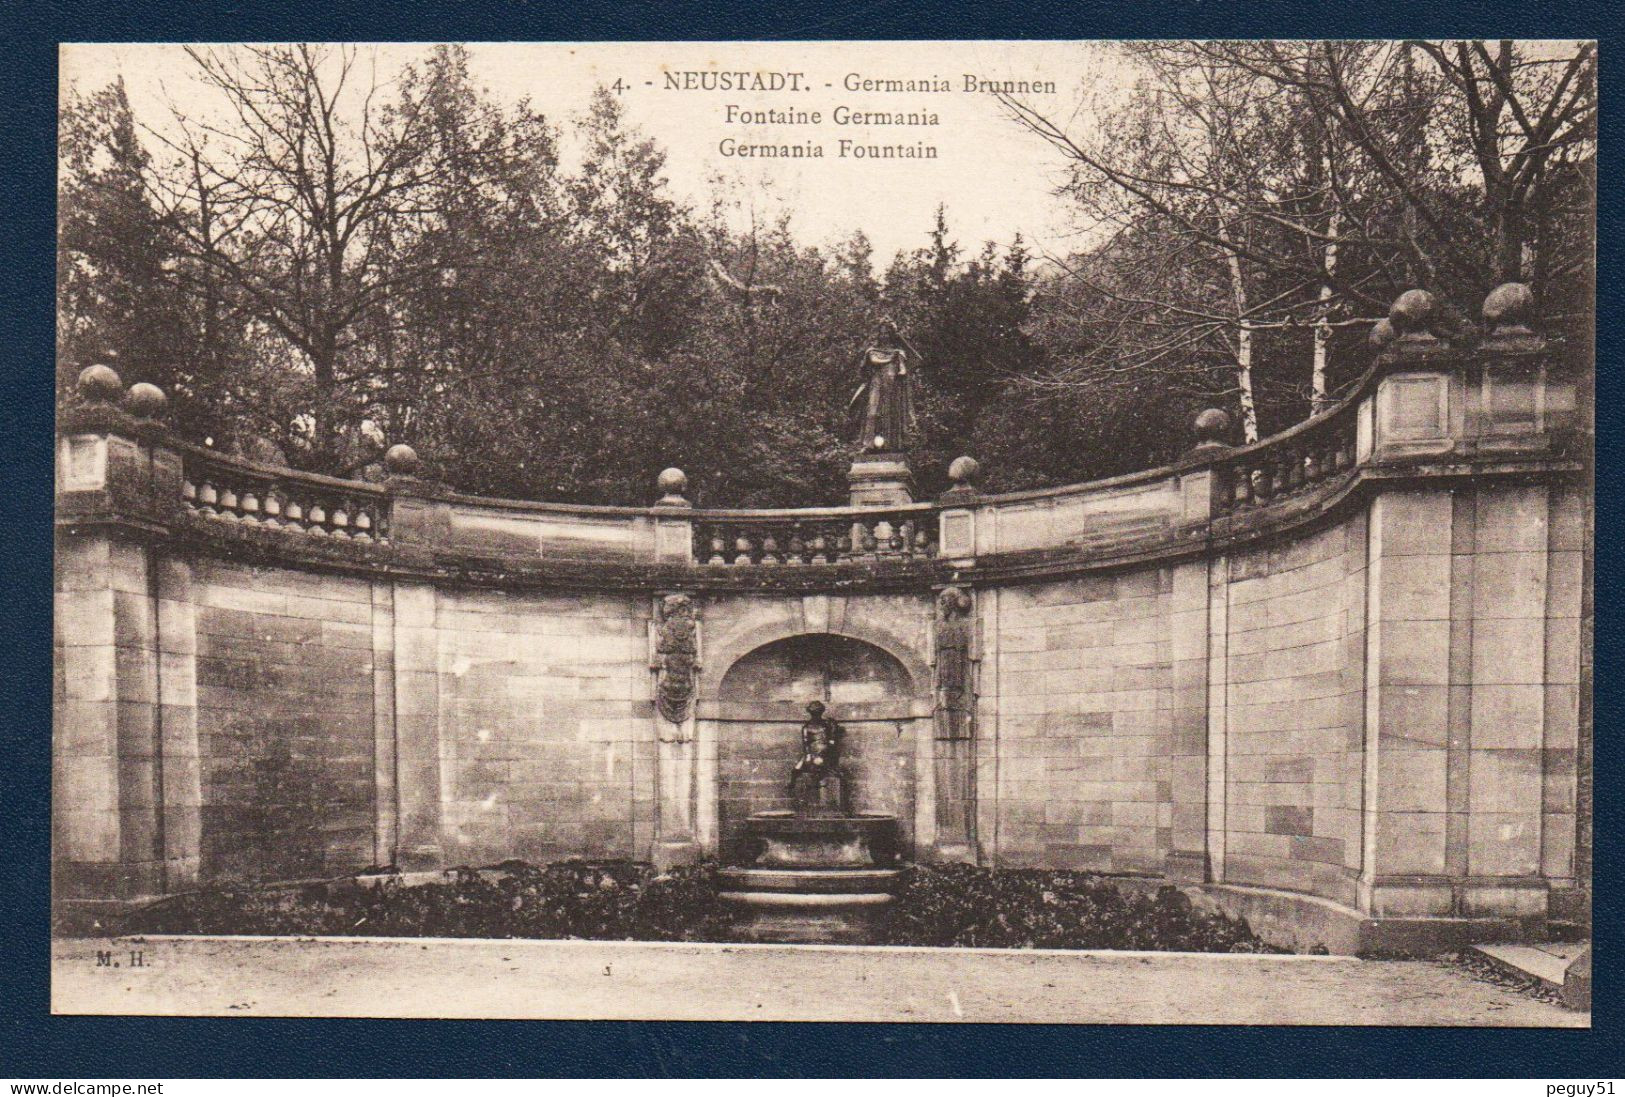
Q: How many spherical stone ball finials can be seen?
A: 9